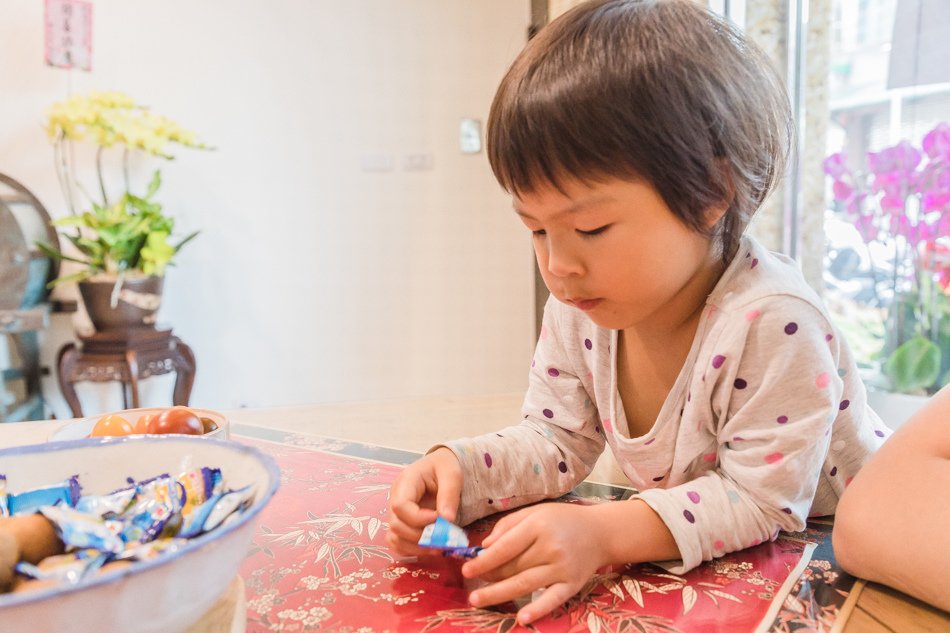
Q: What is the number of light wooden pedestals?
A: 0